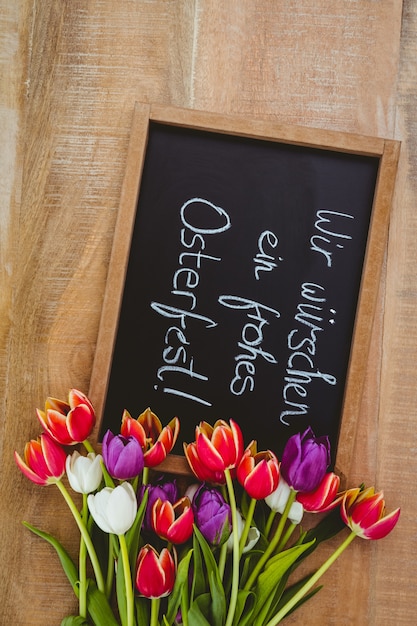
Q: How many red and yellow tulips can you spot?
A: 10